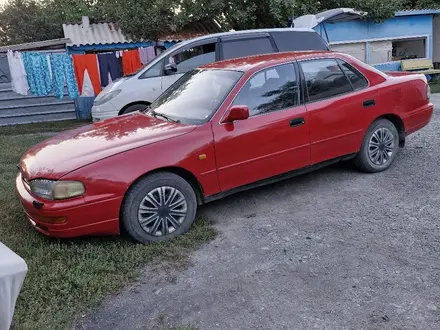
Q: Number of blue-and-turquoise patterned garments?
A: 2